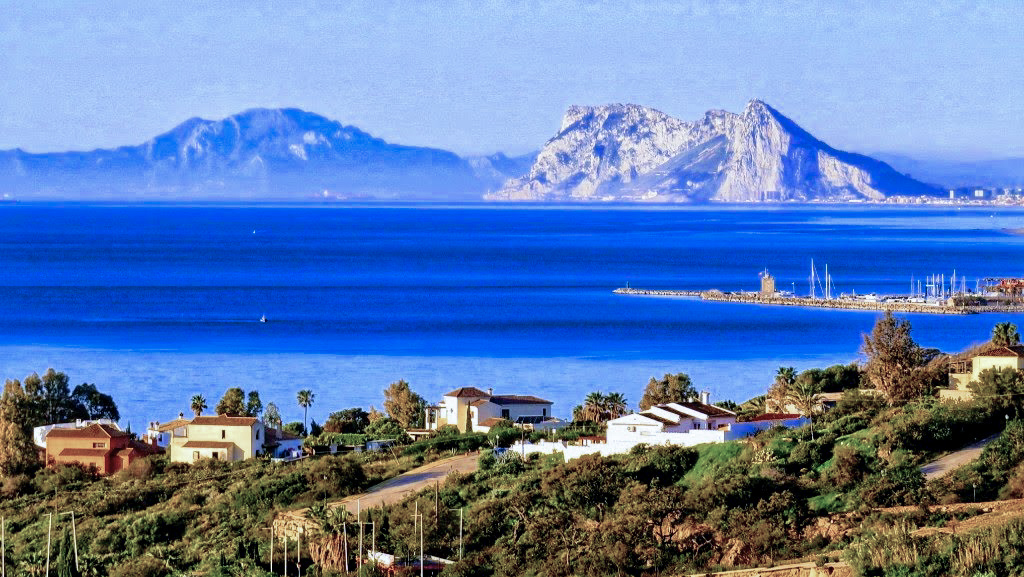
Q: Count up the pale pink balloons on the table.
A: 0